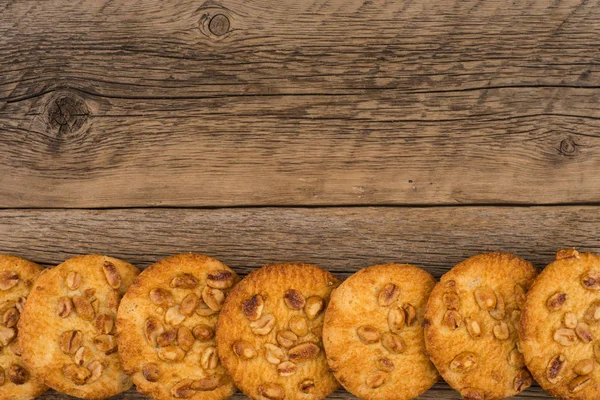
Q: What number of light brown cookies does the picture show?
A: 7